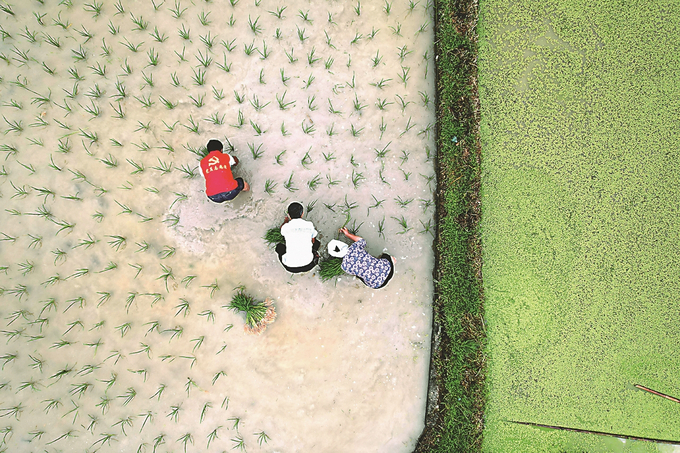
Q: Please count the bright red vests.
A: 1